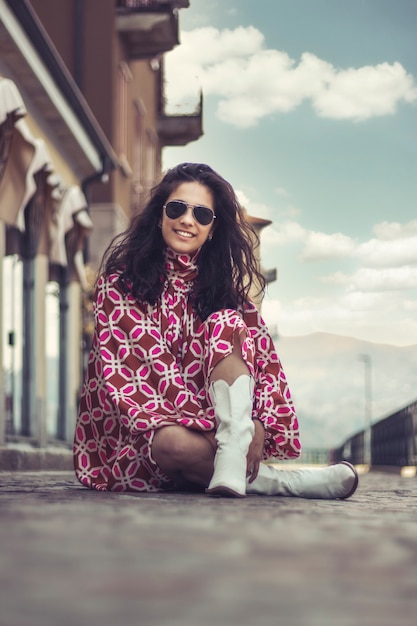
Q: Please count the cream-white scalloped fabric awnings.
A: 3